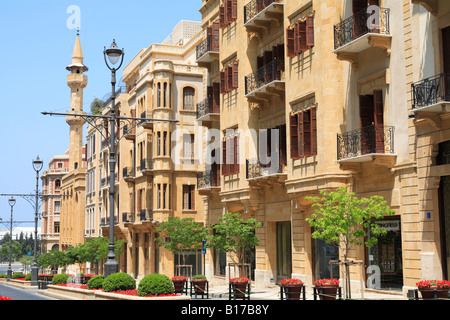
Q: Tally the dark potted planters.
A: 6